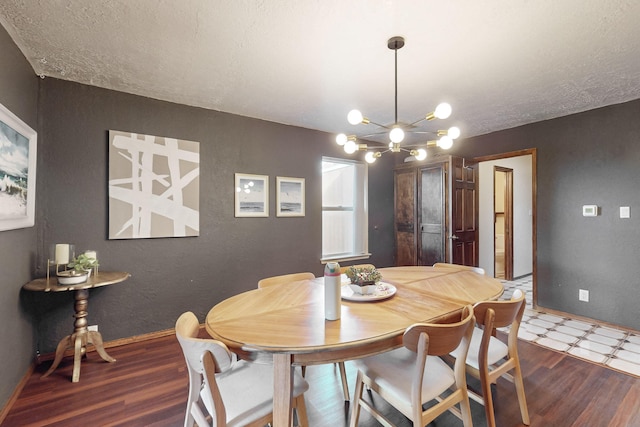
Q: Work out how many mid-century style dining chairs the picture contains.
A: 6